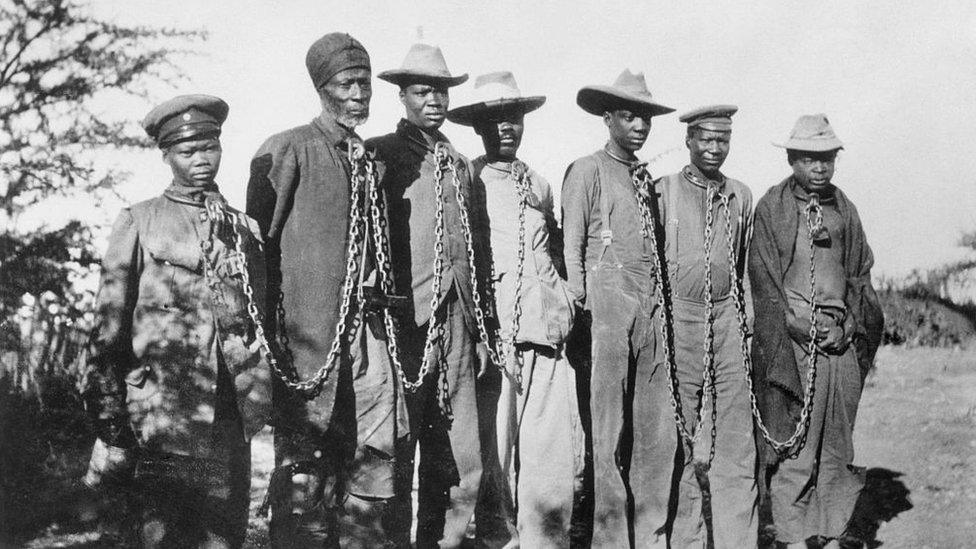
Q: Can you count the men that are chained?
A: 7